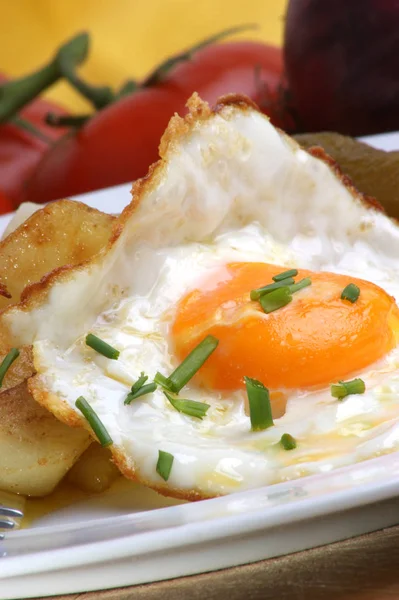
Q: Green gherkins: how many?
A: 1